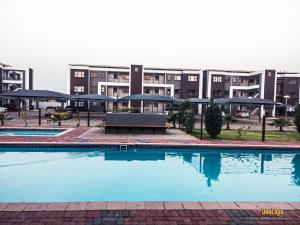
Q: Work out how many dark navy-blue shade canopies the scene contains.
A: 5